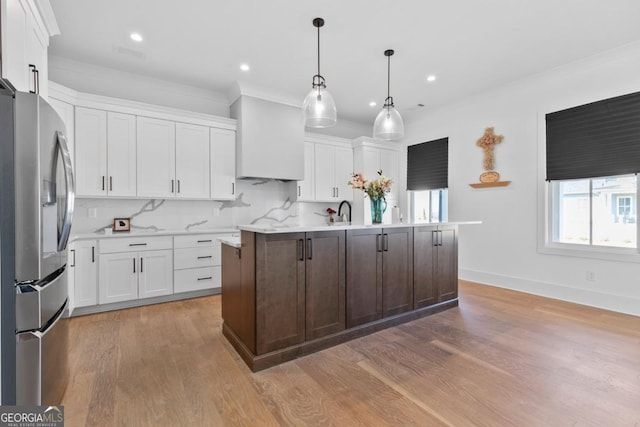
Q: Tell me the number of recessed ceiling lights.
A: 4